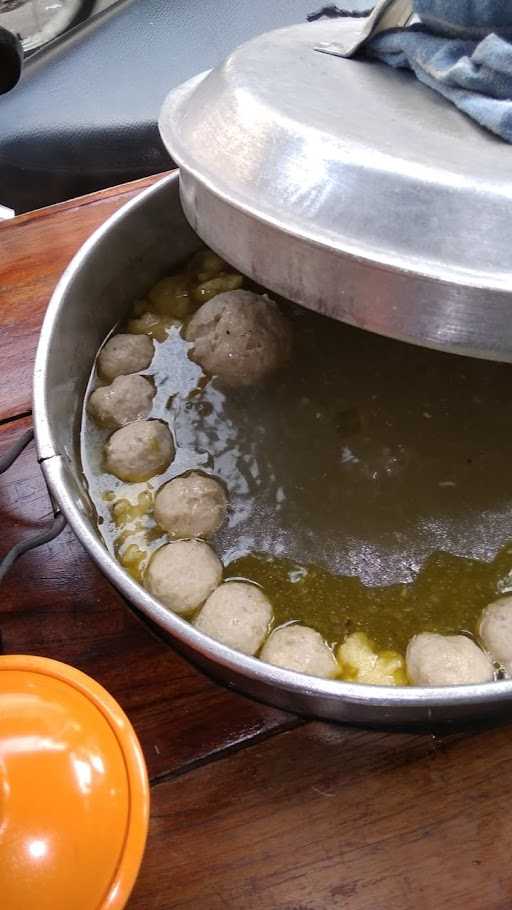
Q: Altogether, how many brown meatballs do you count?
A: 10